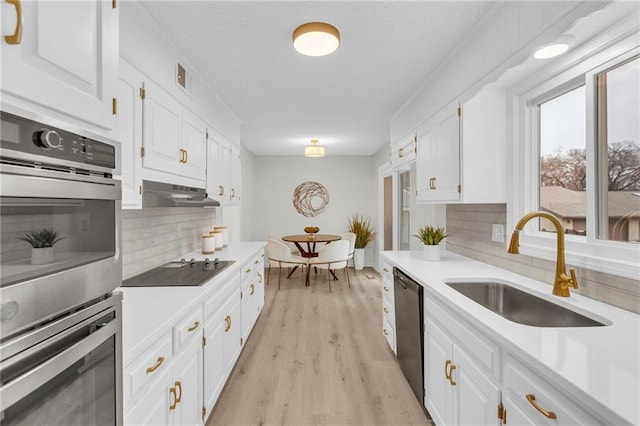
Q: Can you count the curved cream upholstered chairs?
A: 4